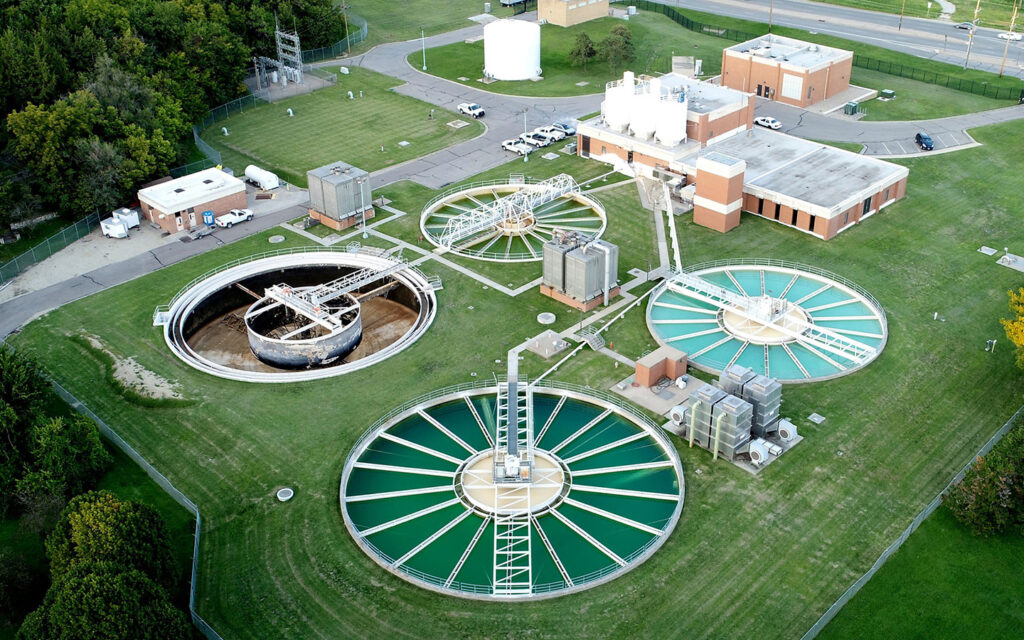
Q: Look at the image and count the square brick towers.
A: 1